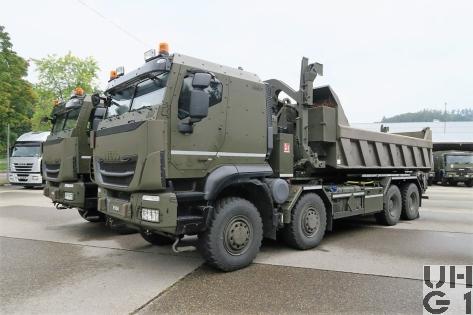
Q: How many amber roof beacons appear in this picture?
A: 4